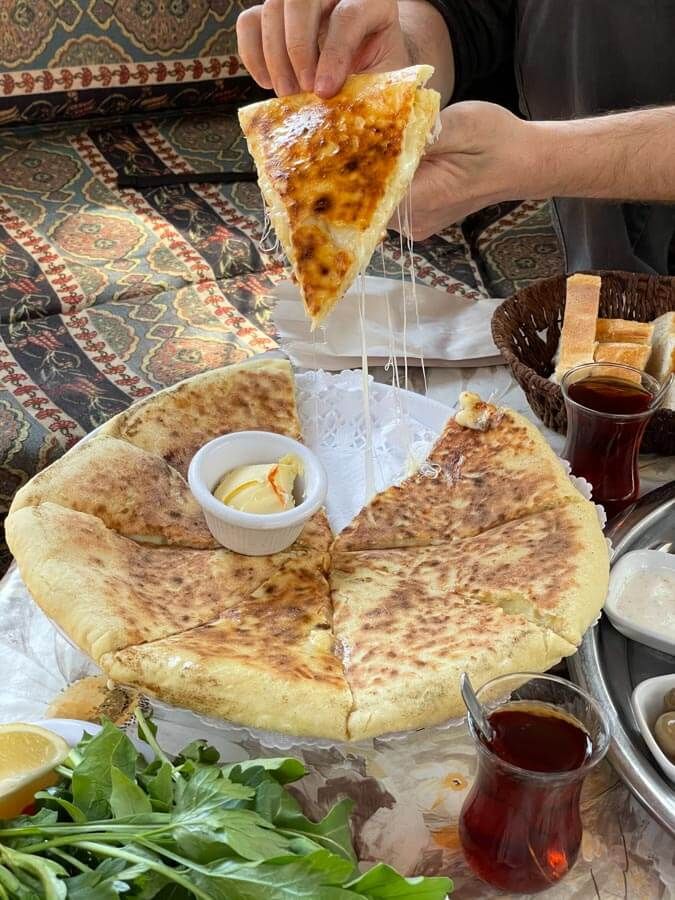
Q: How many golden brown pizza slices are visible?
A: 8